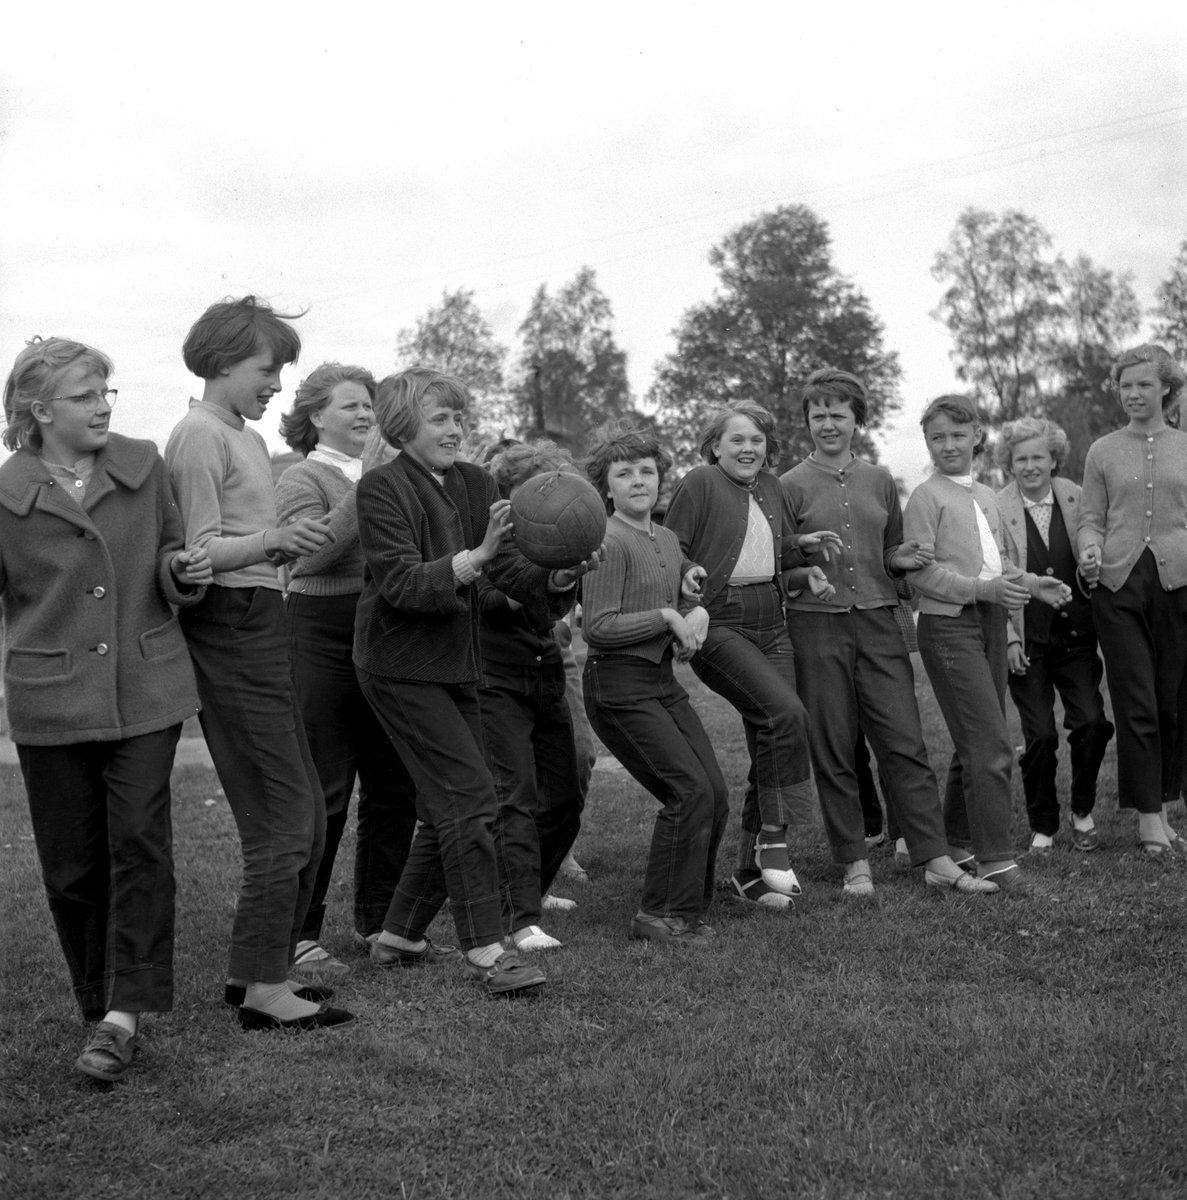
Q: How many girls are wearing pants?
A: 11